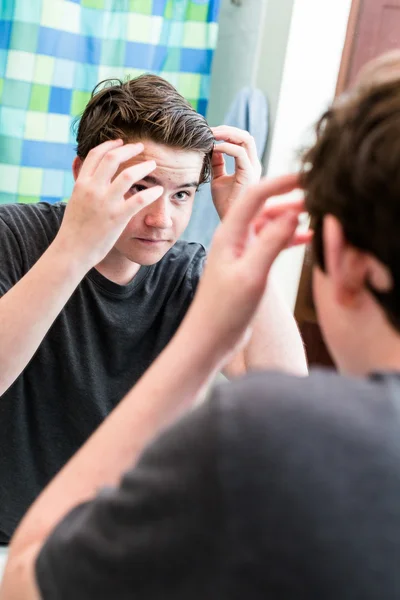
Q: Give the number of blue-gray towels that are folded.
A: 0